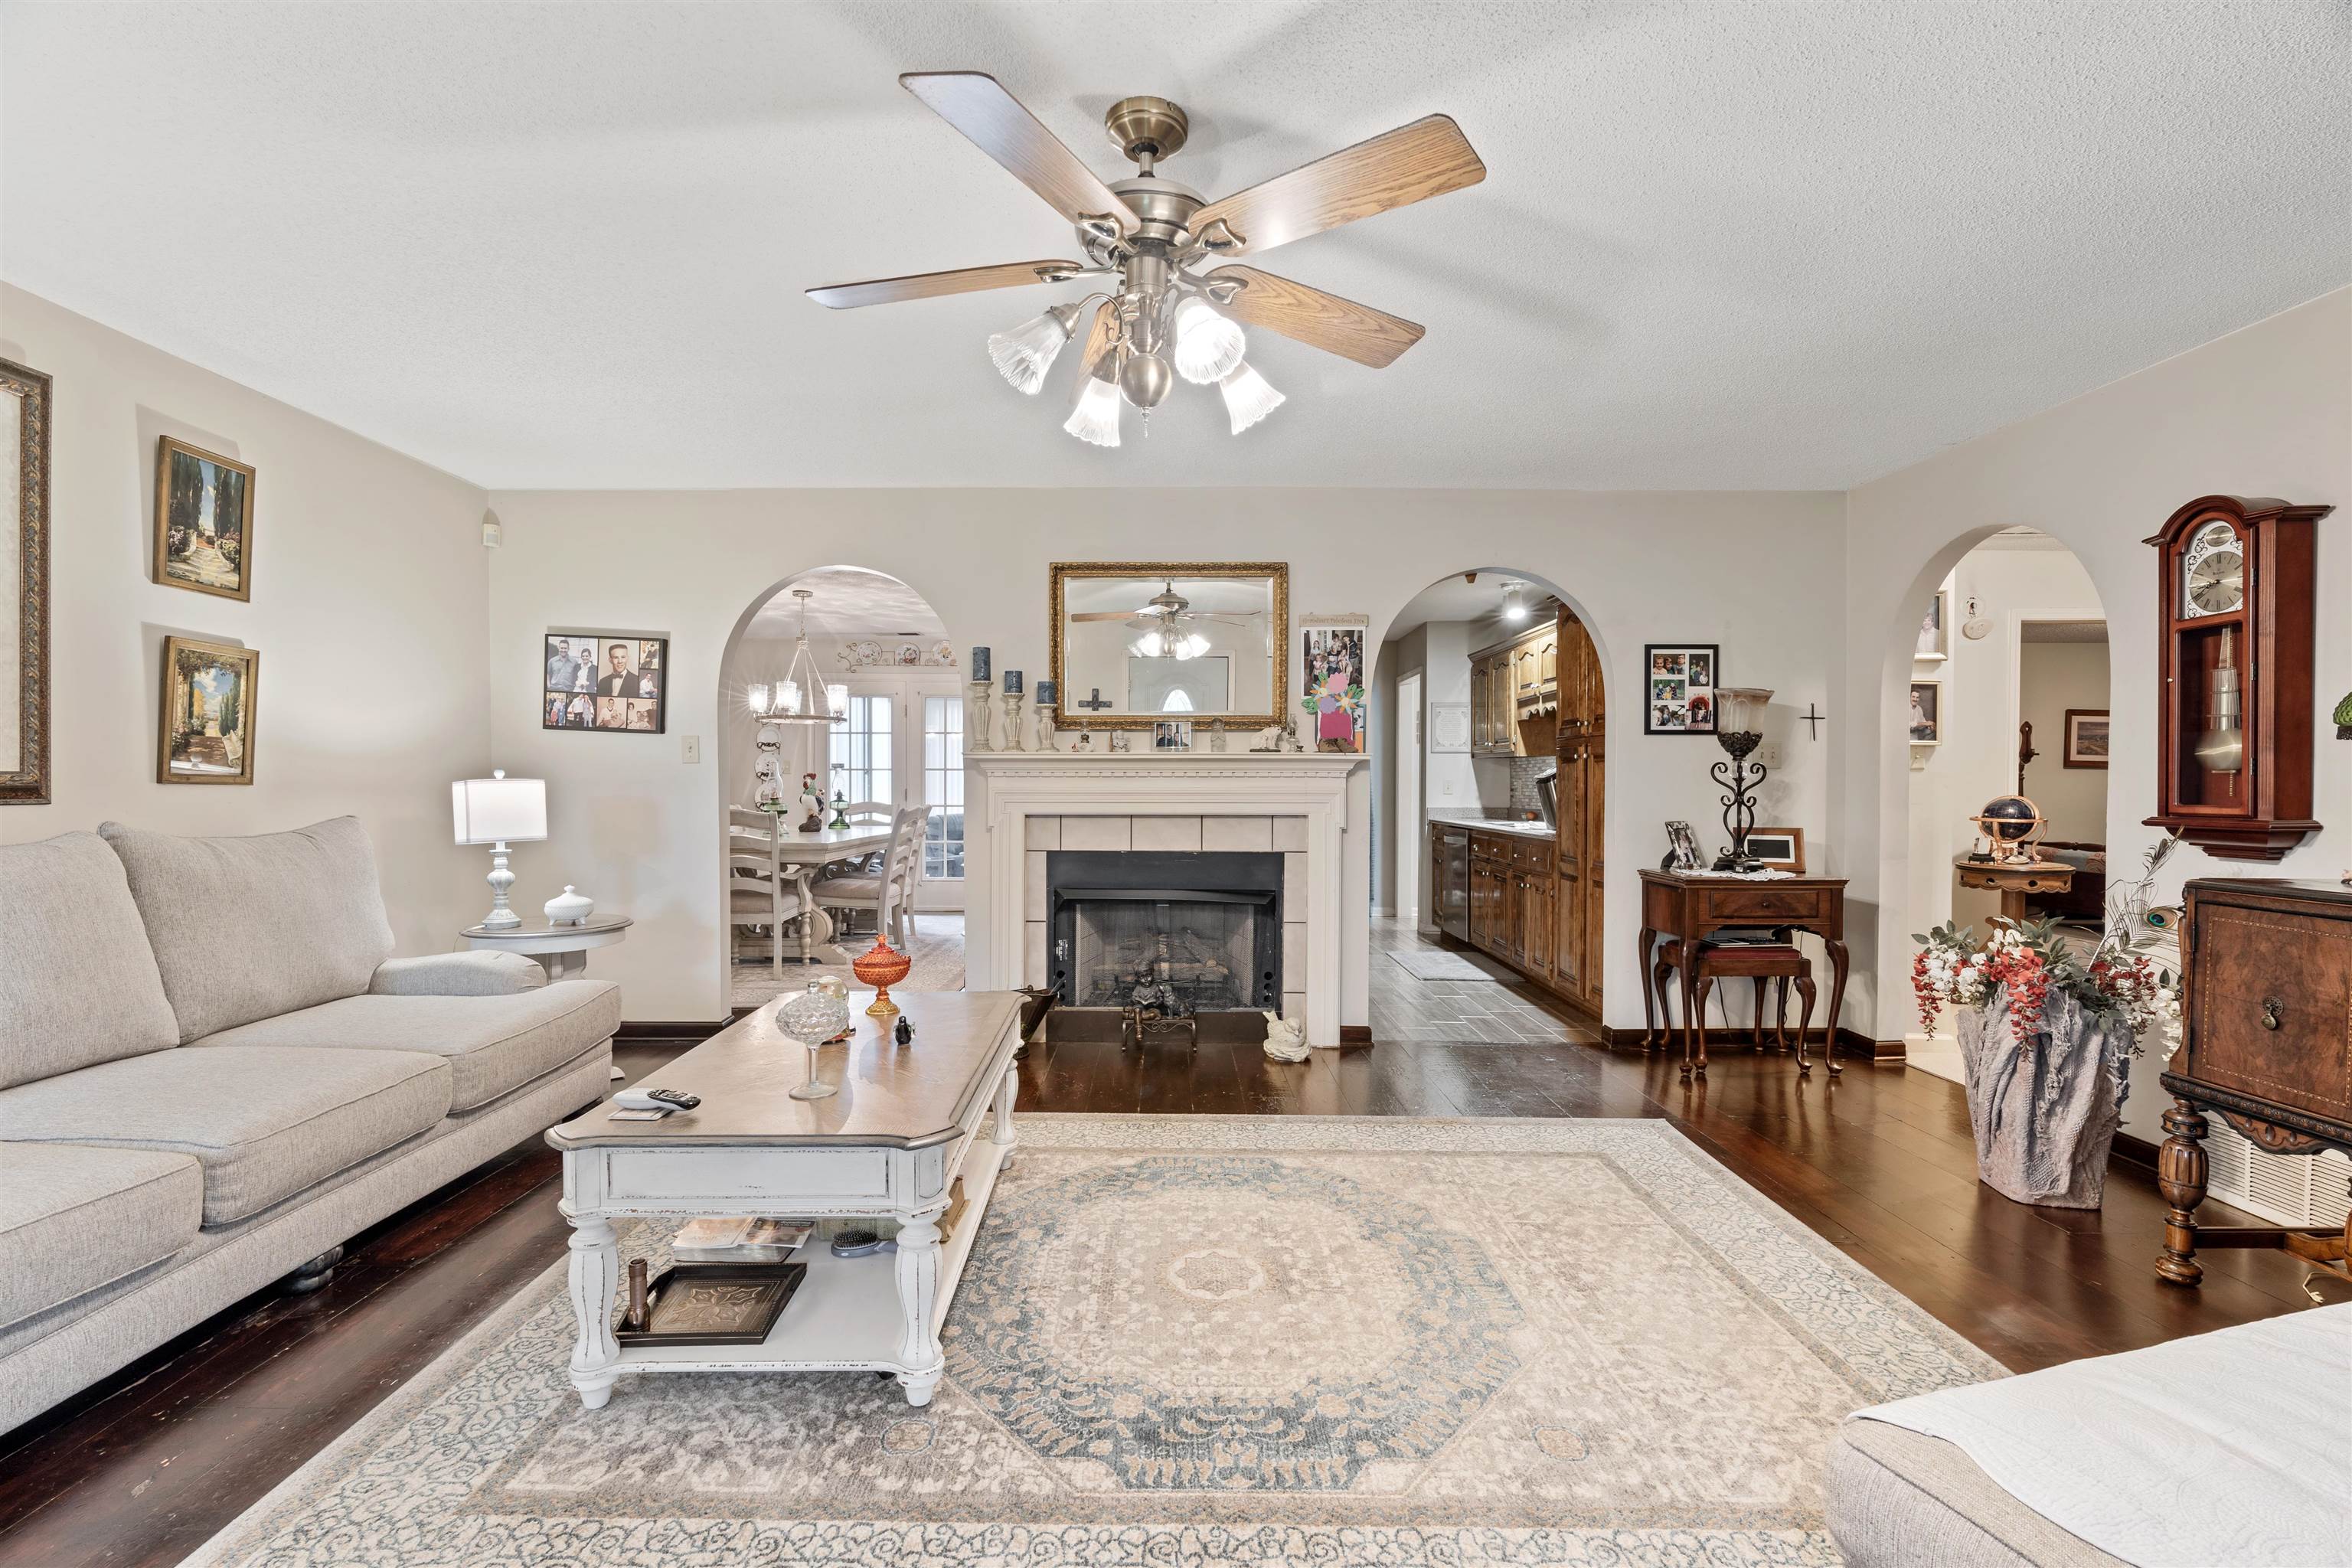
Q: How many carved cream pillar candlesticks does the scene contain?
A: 3